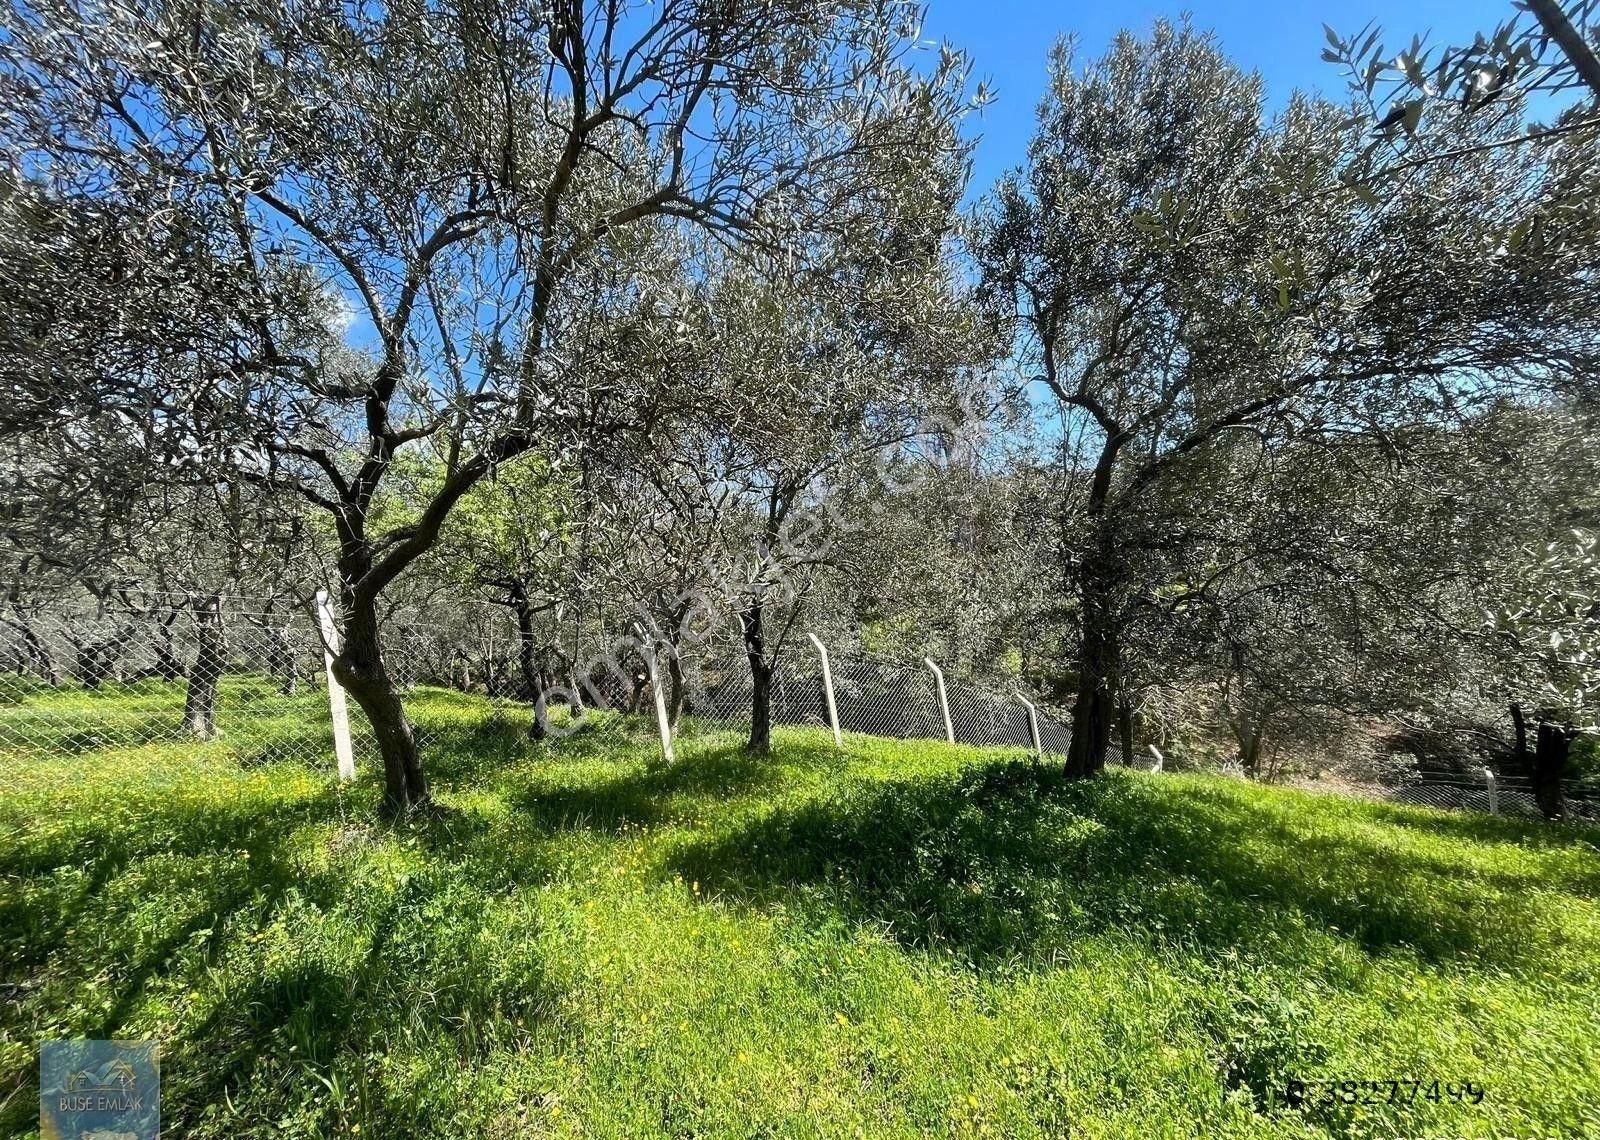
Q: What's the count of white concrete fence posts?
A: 7